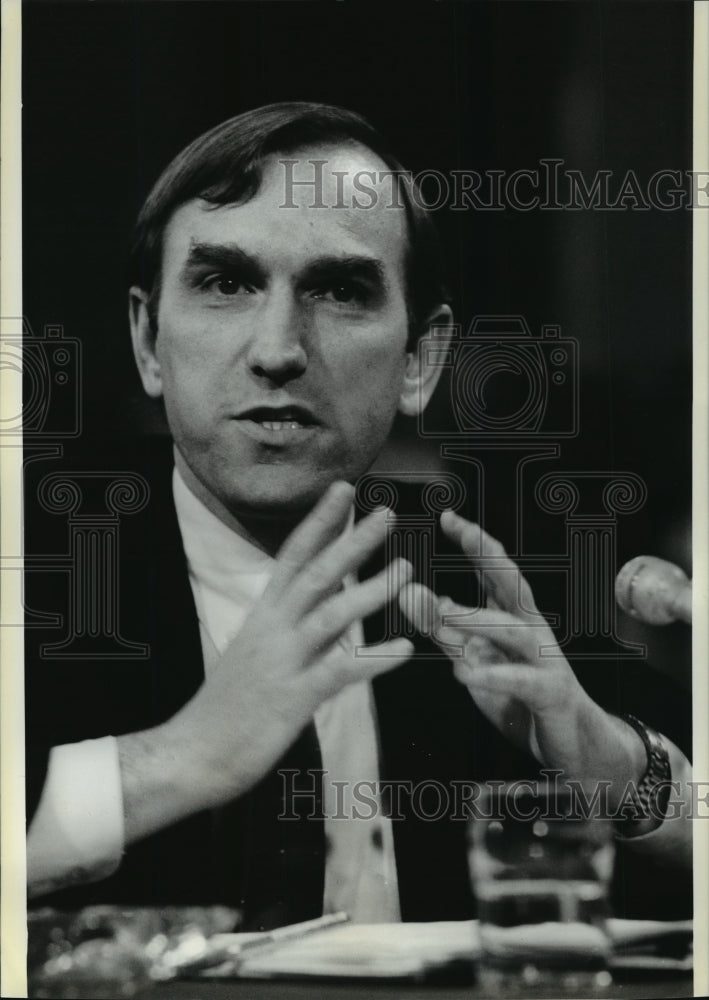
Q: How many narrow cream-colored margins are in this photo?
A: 2